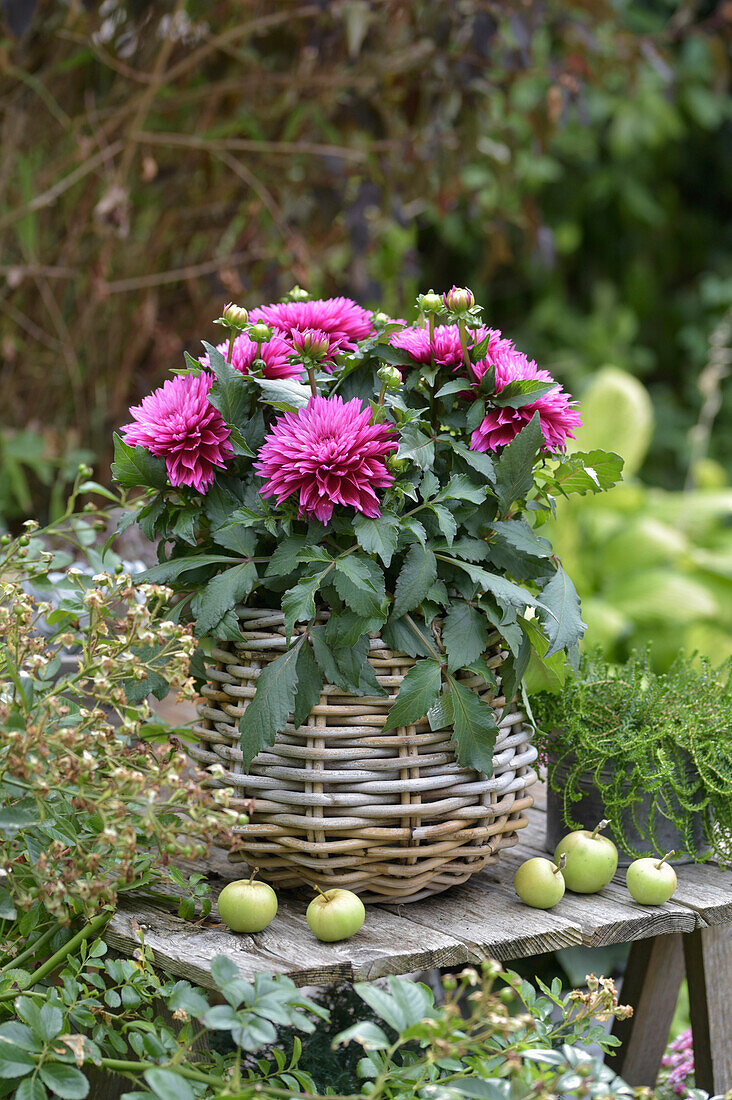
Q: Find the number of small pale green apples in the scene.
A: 5